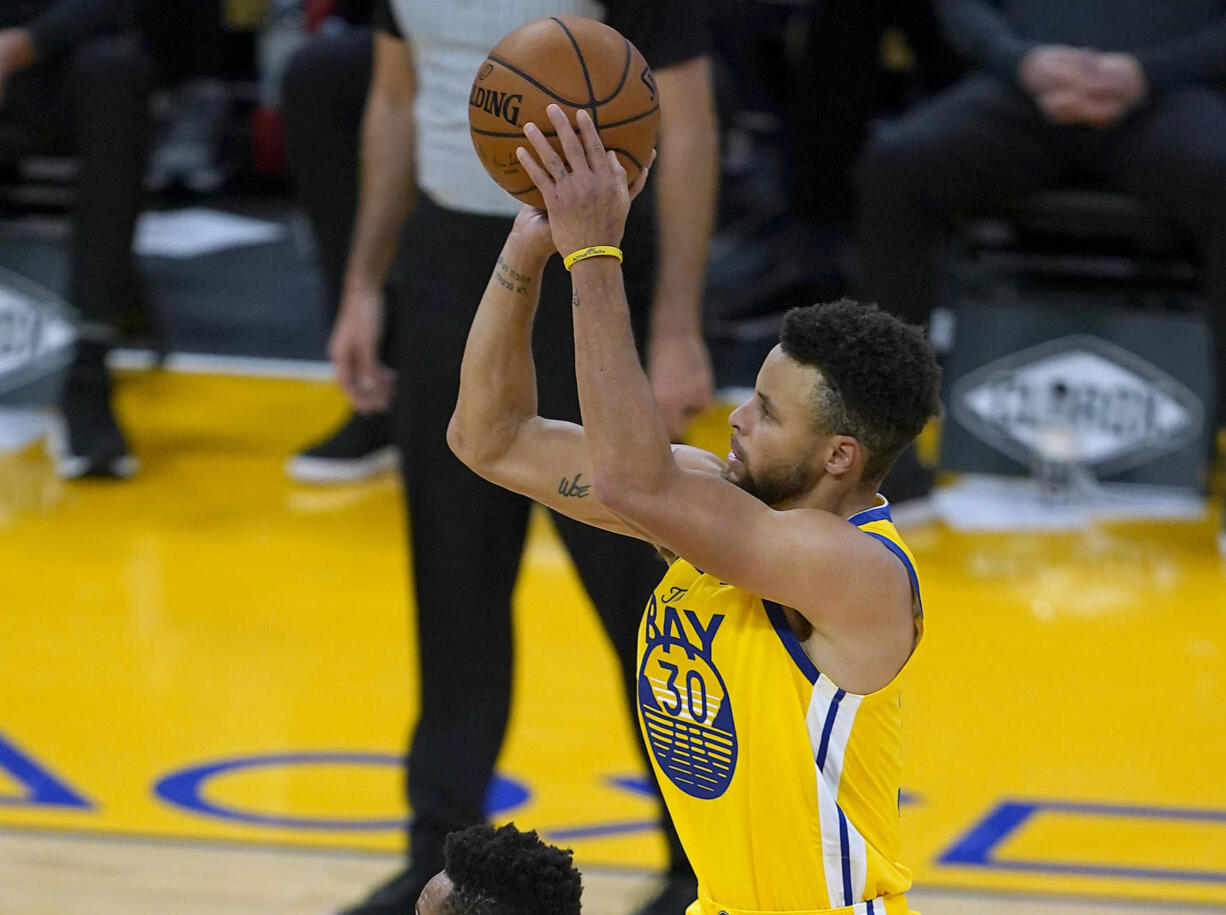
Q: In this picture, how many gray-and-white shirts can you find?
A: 1